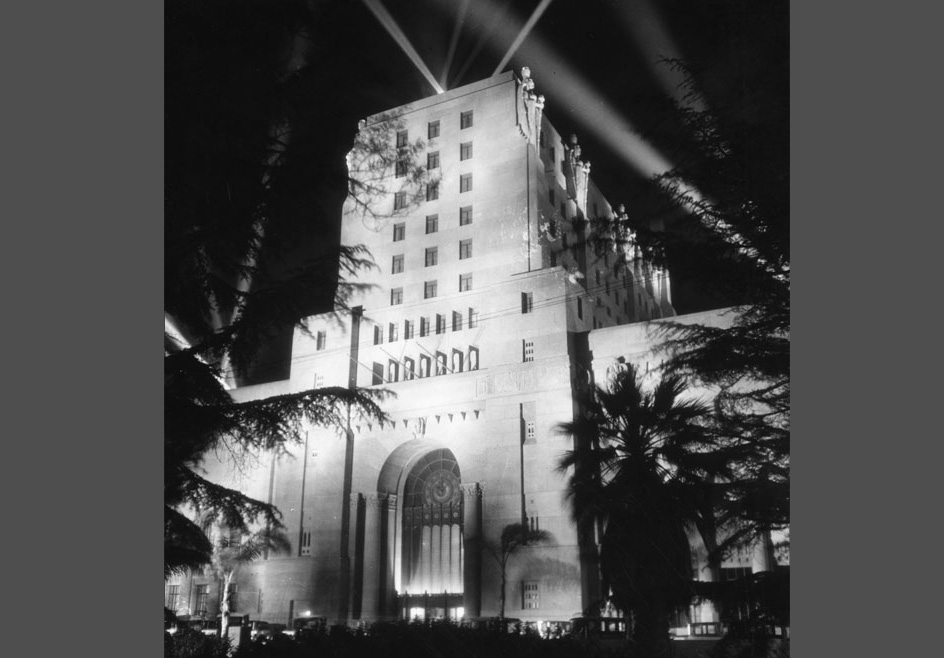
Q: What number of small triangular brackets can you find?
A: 9